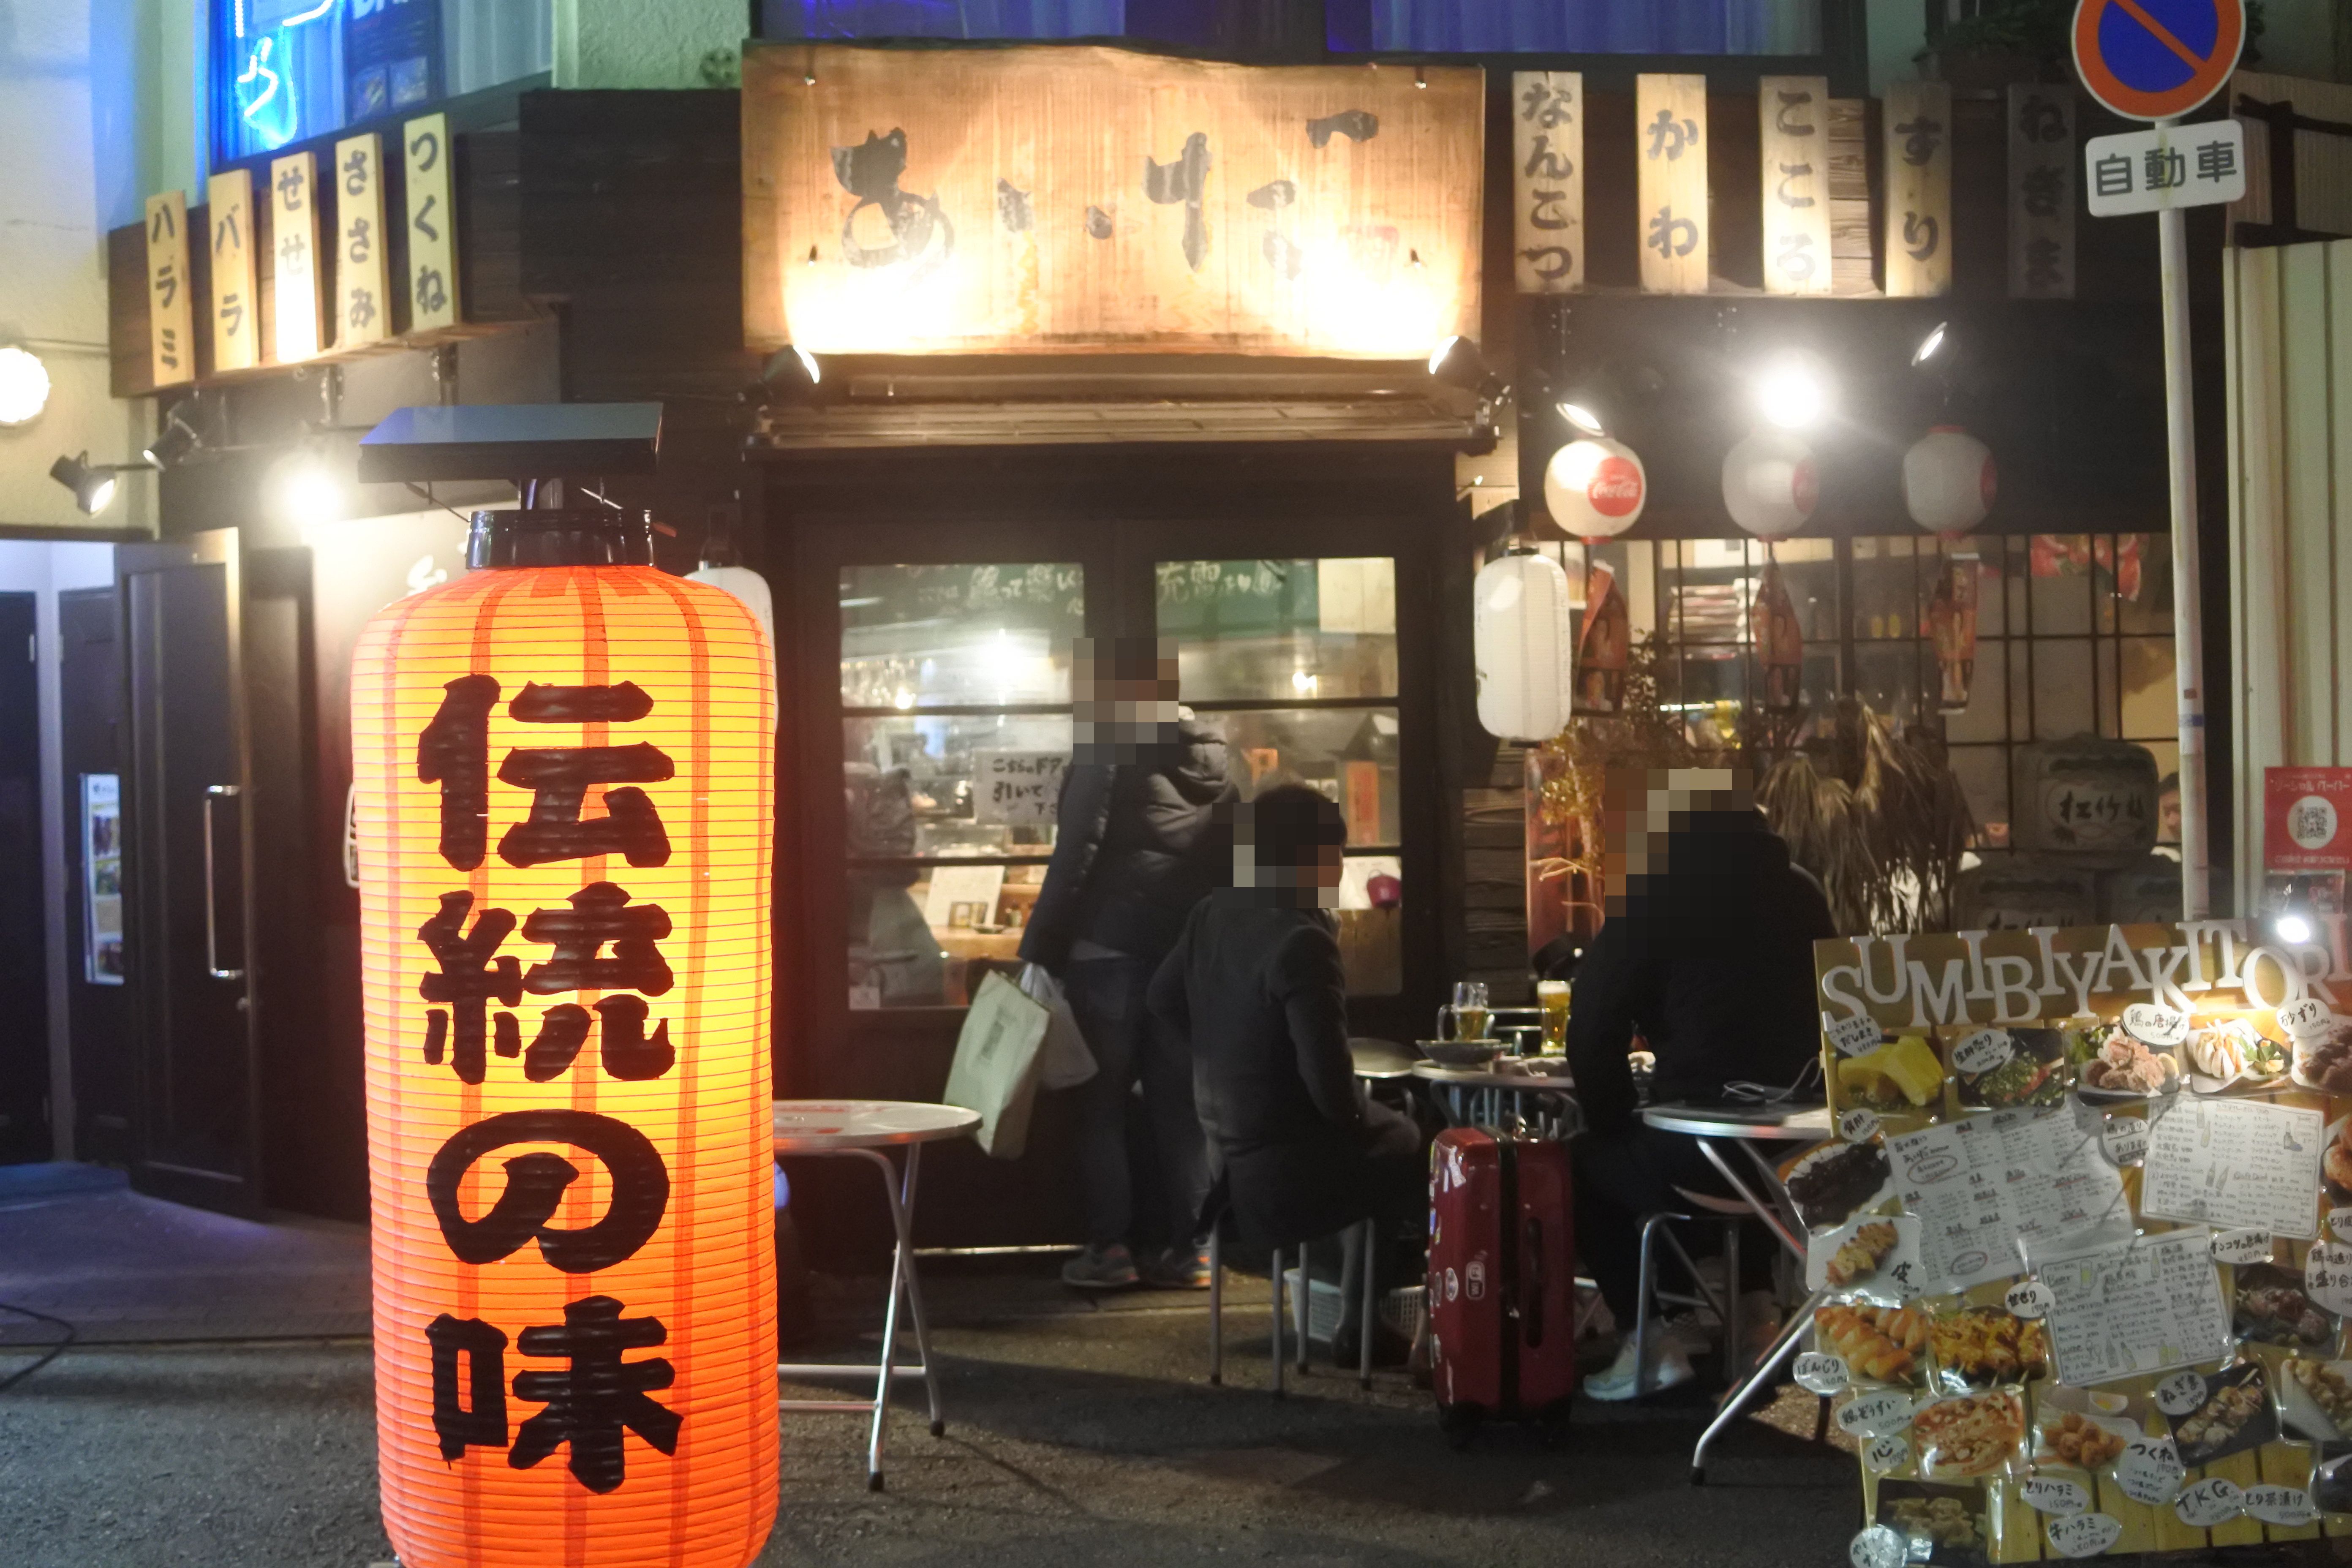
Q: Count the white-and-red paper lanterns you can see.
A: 3